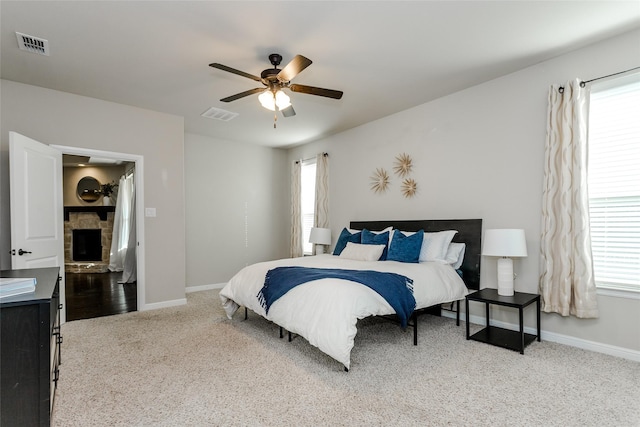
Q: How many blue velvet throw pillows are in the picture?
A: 3